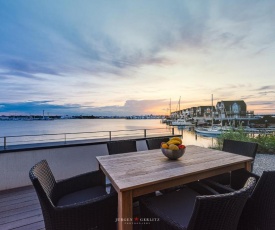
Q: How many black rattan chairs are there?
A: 6